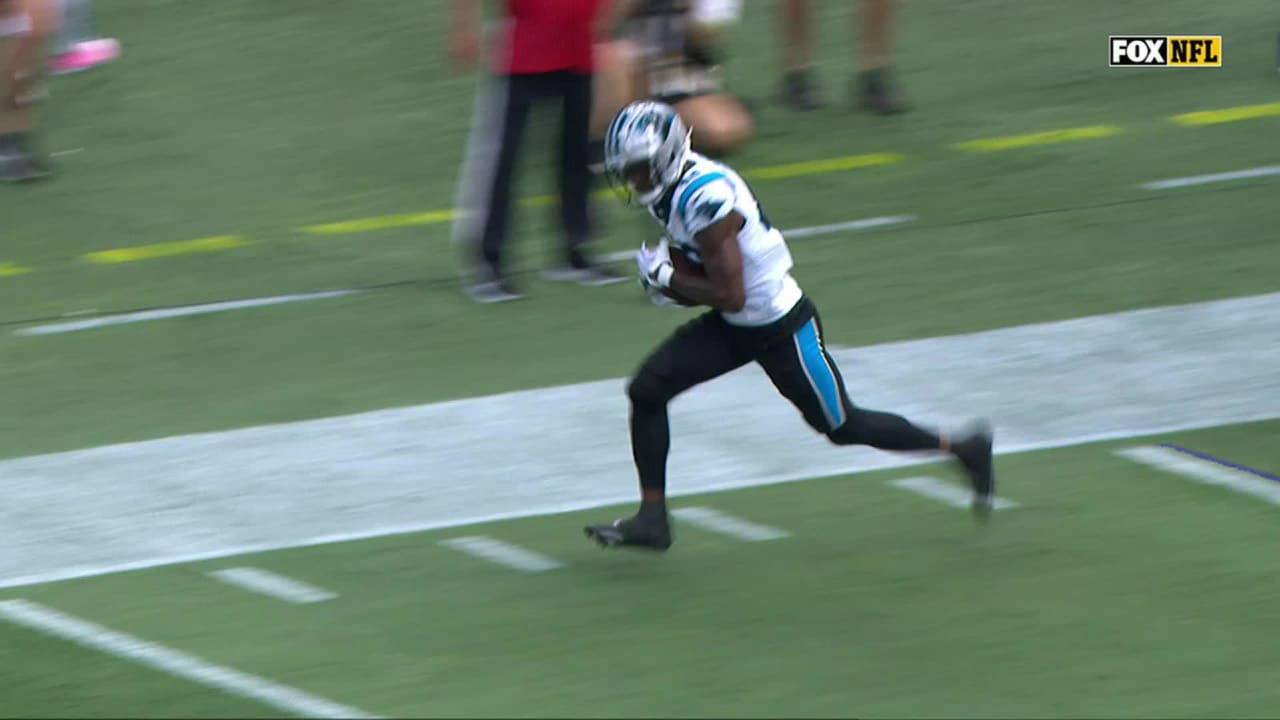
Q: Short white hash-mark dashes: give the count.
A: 4